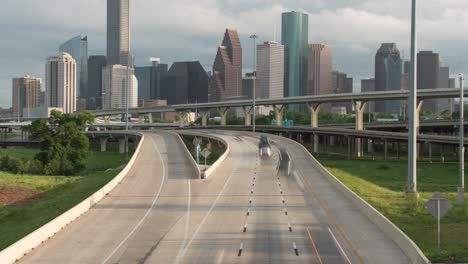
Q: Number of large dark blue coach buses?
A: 0